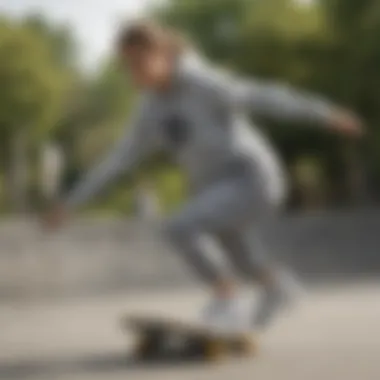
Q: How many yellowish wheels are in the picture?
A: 2